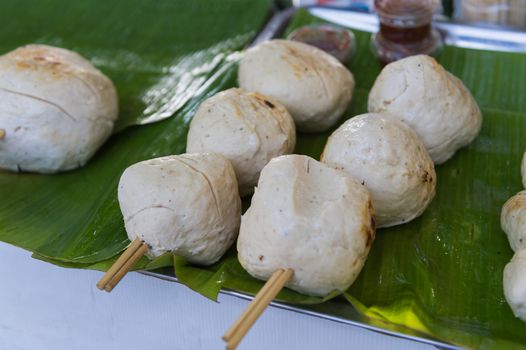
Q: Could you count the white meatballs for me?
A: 10